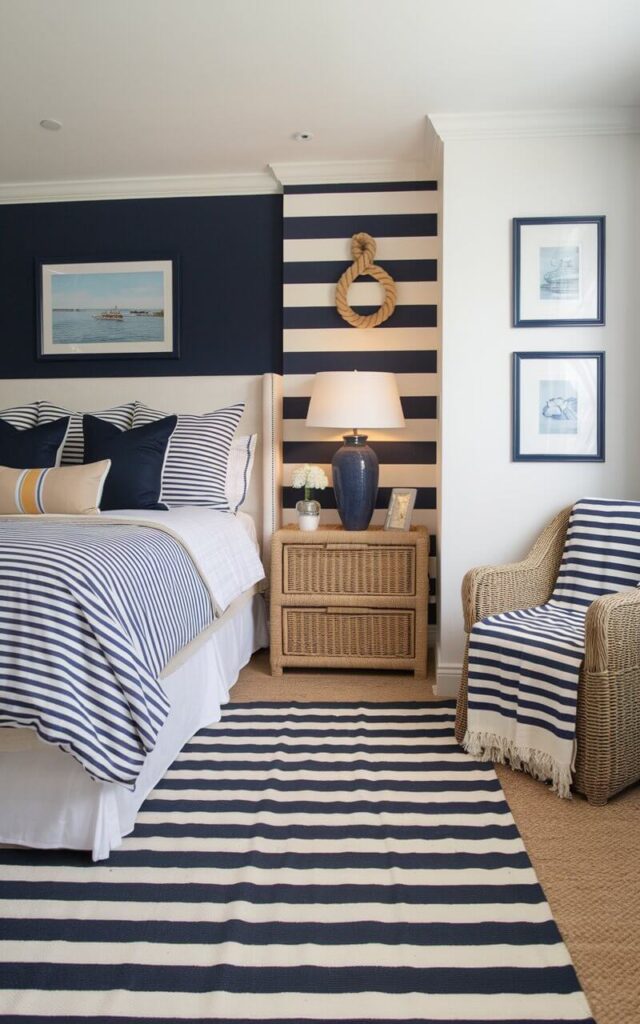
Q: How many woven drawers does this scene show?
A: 2